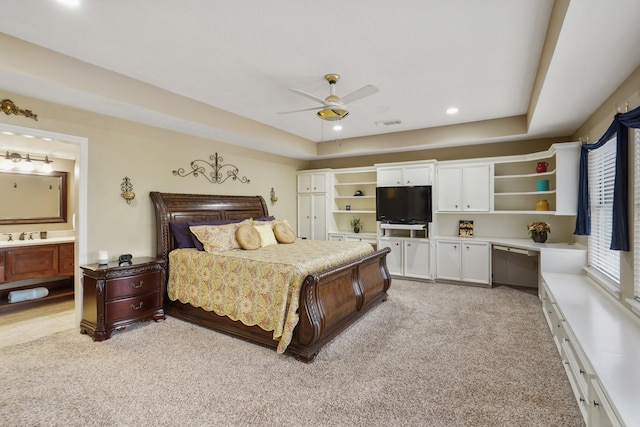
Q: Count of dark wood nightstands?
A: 1